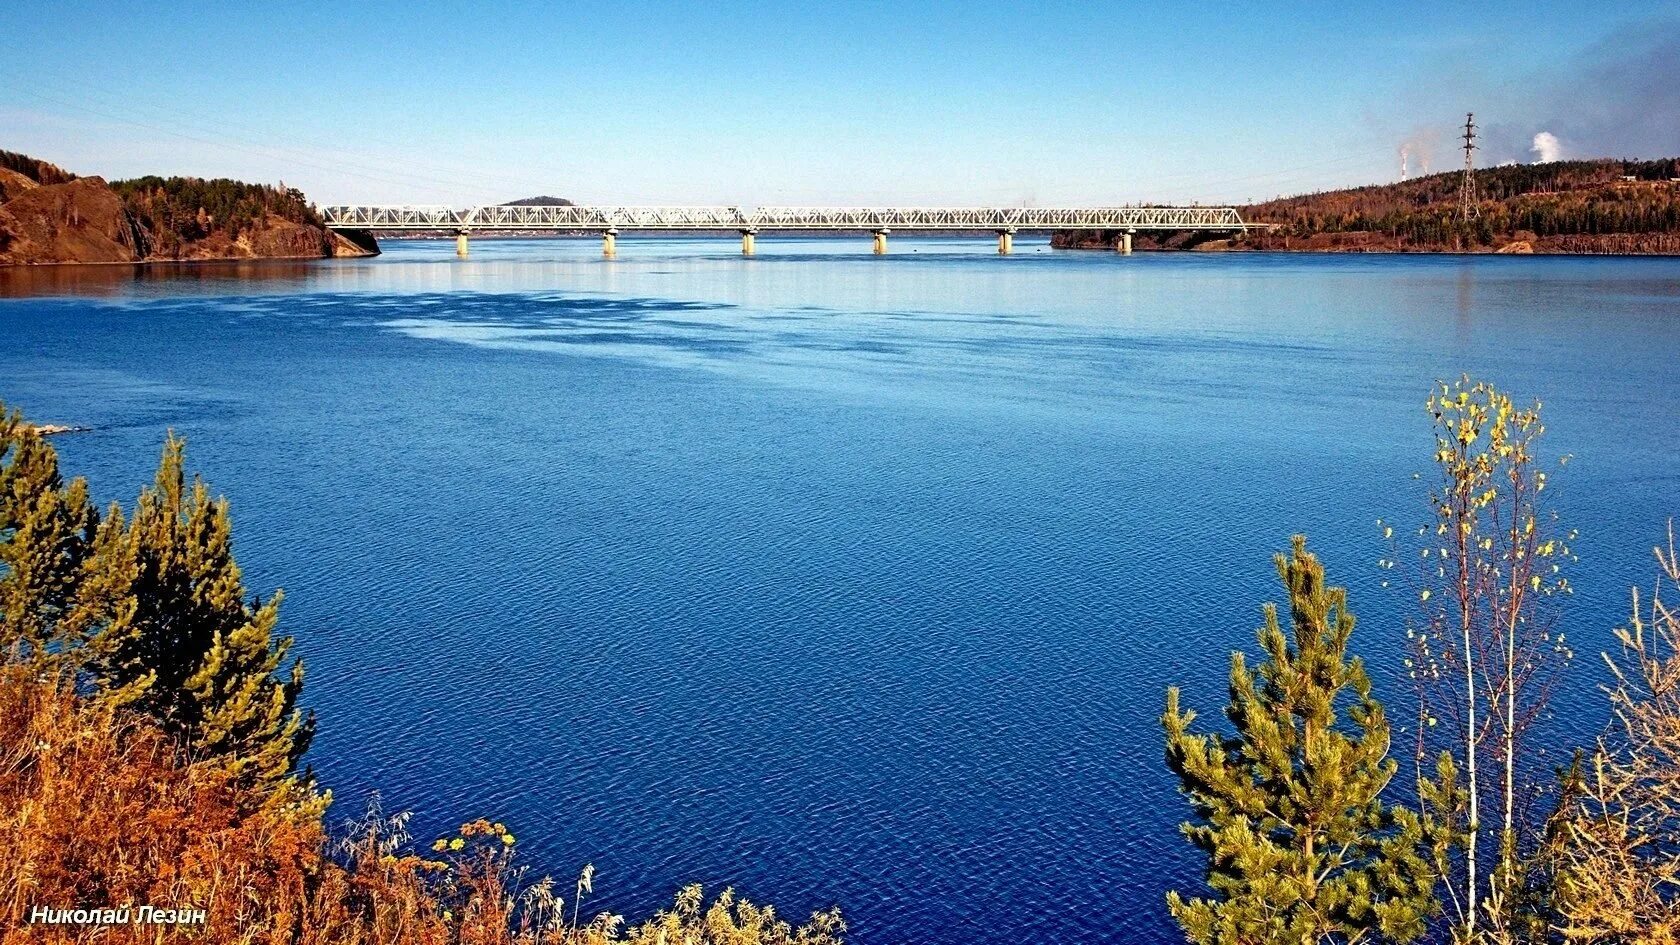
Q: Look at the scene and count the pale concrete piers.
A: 6